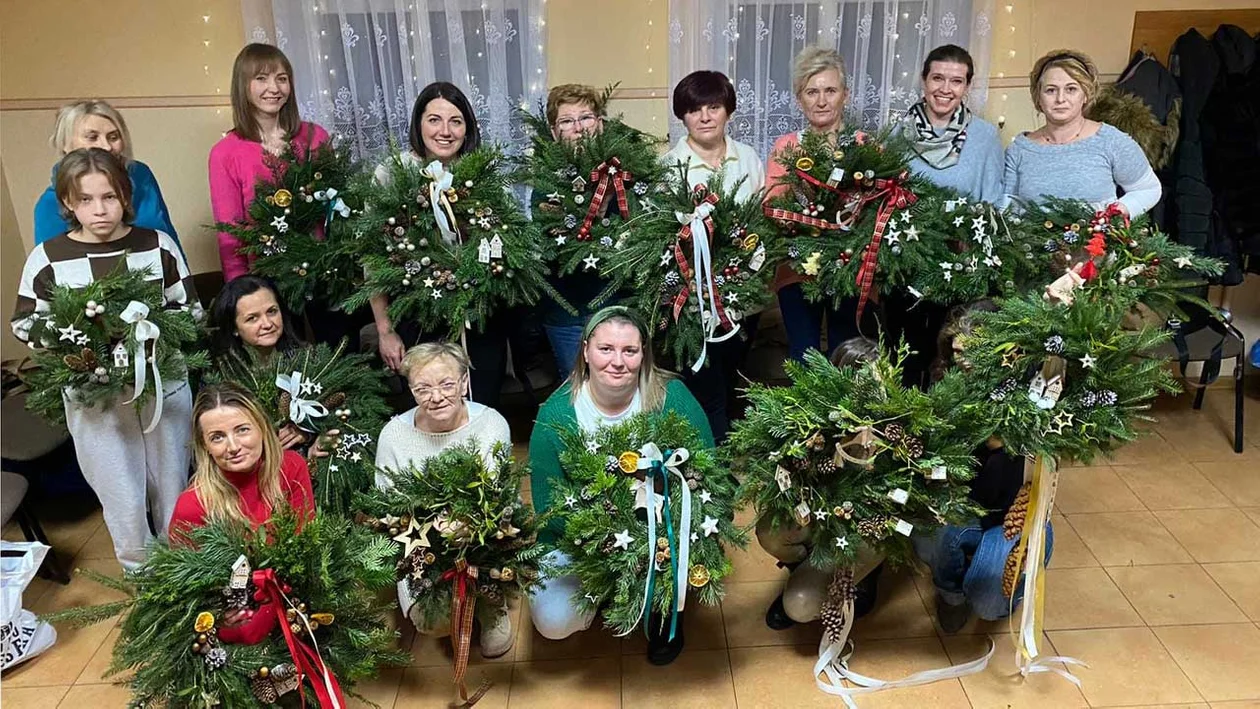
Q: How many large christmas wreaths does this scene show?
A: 14